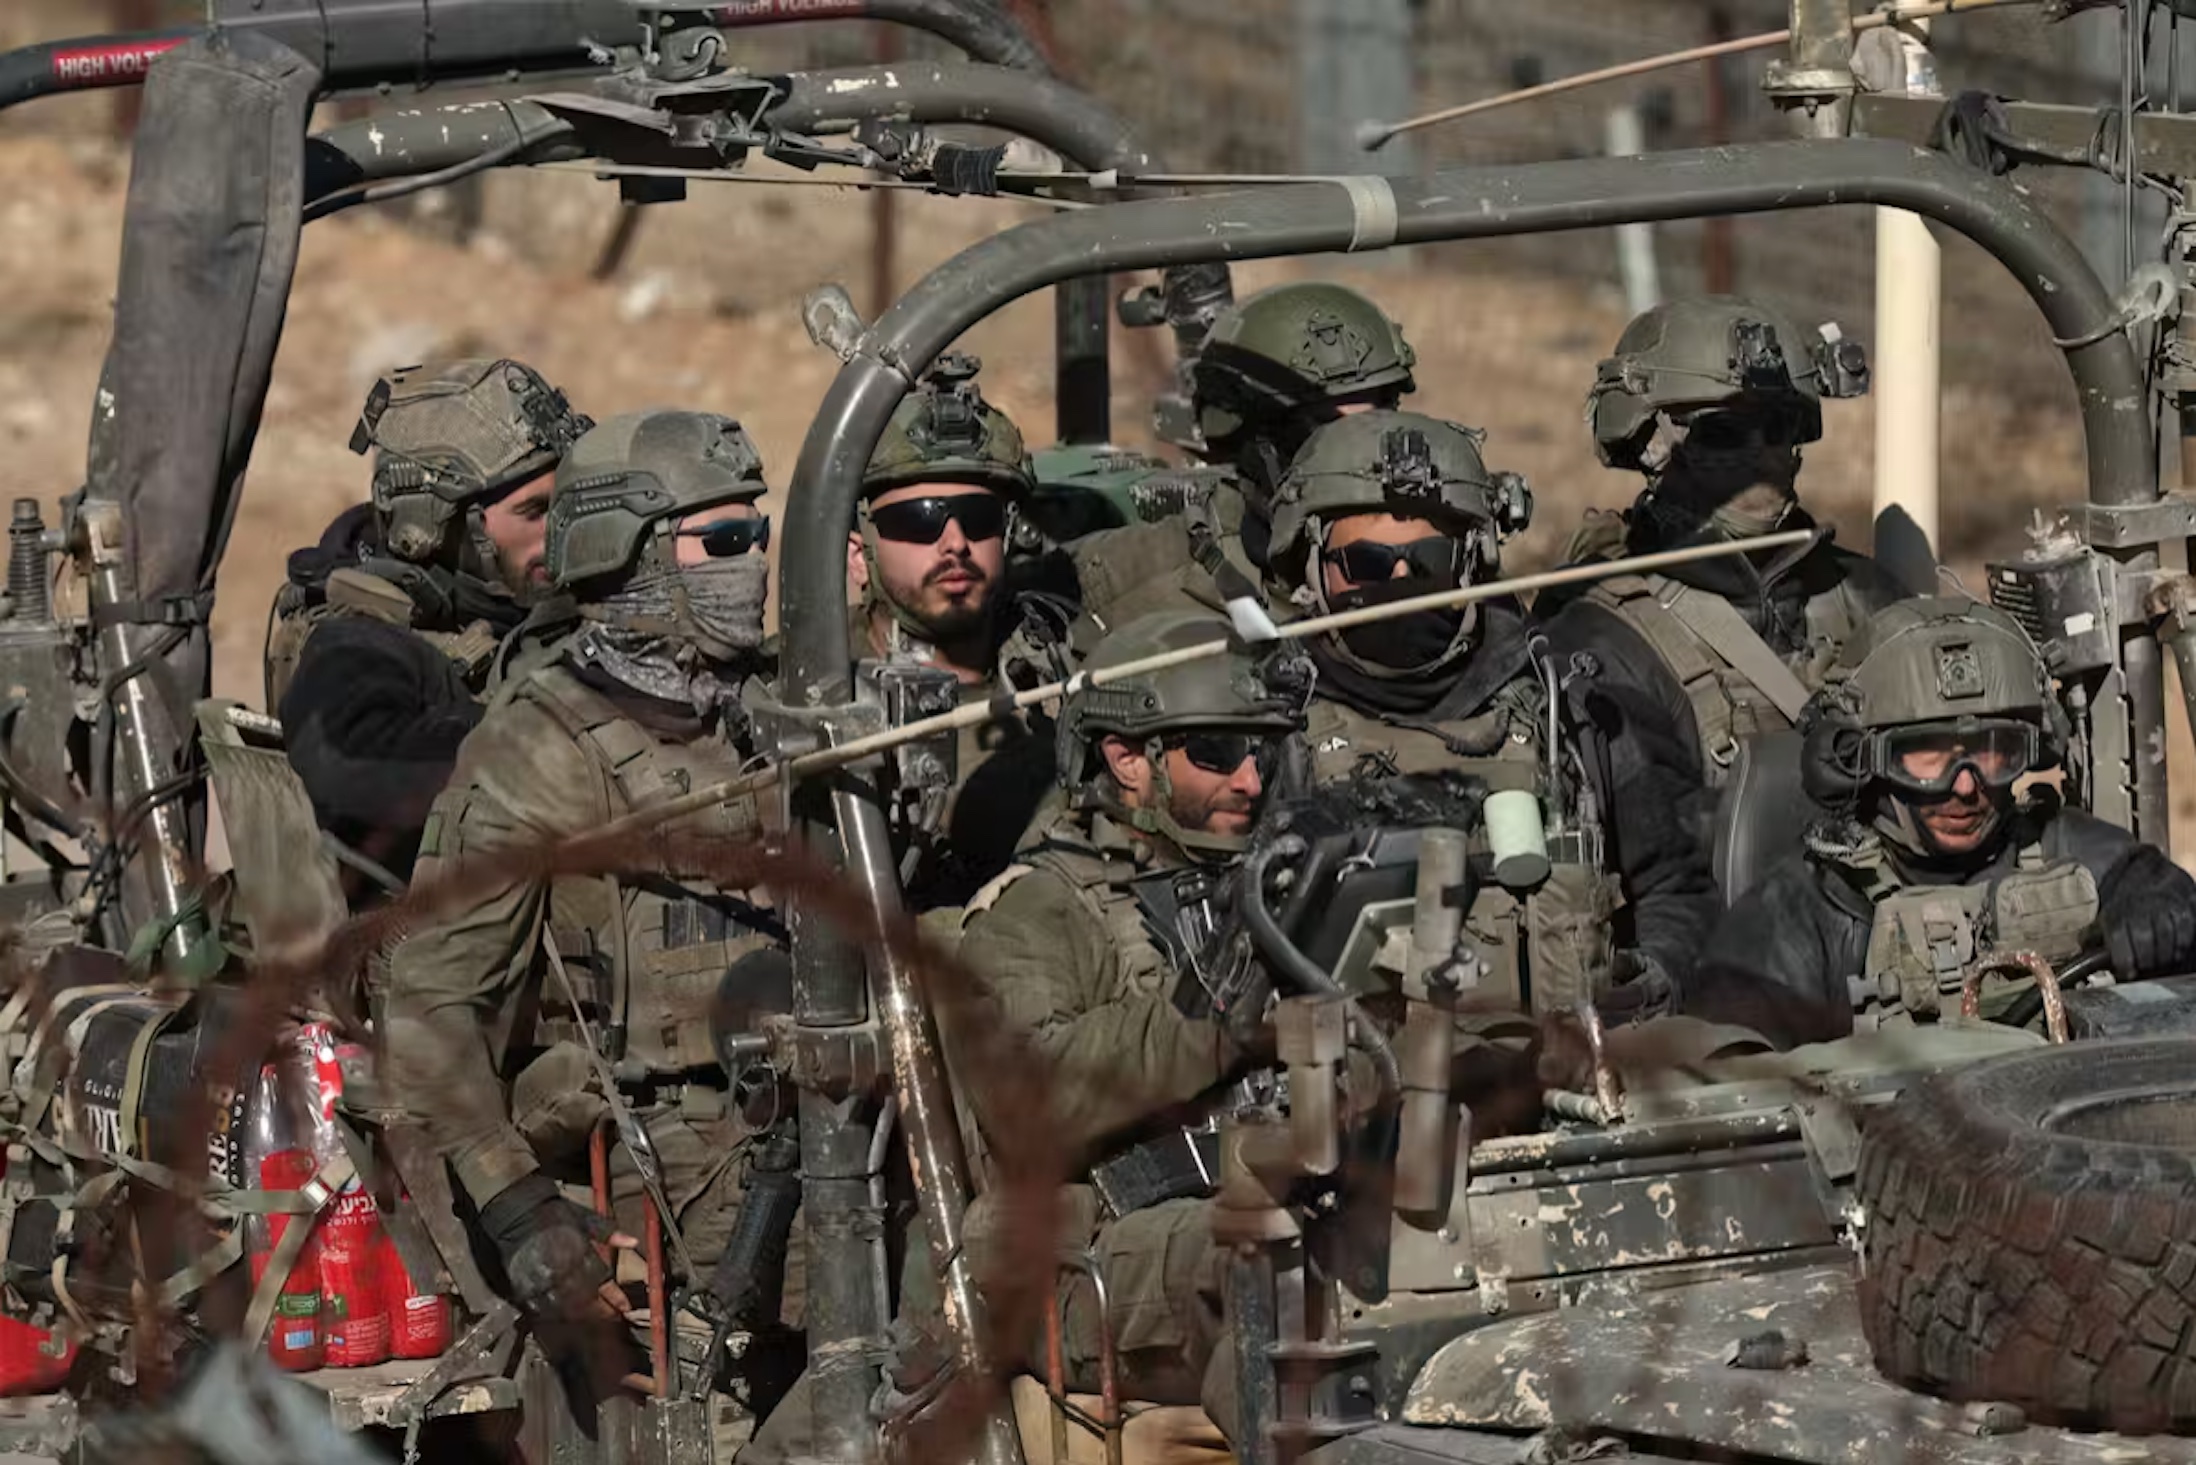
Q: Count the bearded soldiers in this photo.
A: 3